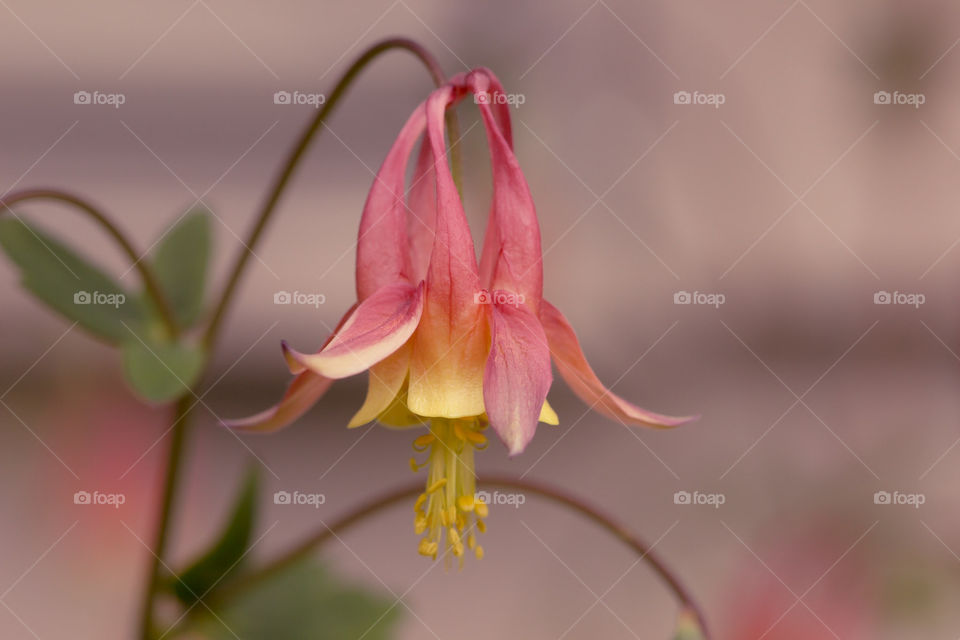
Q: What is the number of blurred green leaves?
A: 5